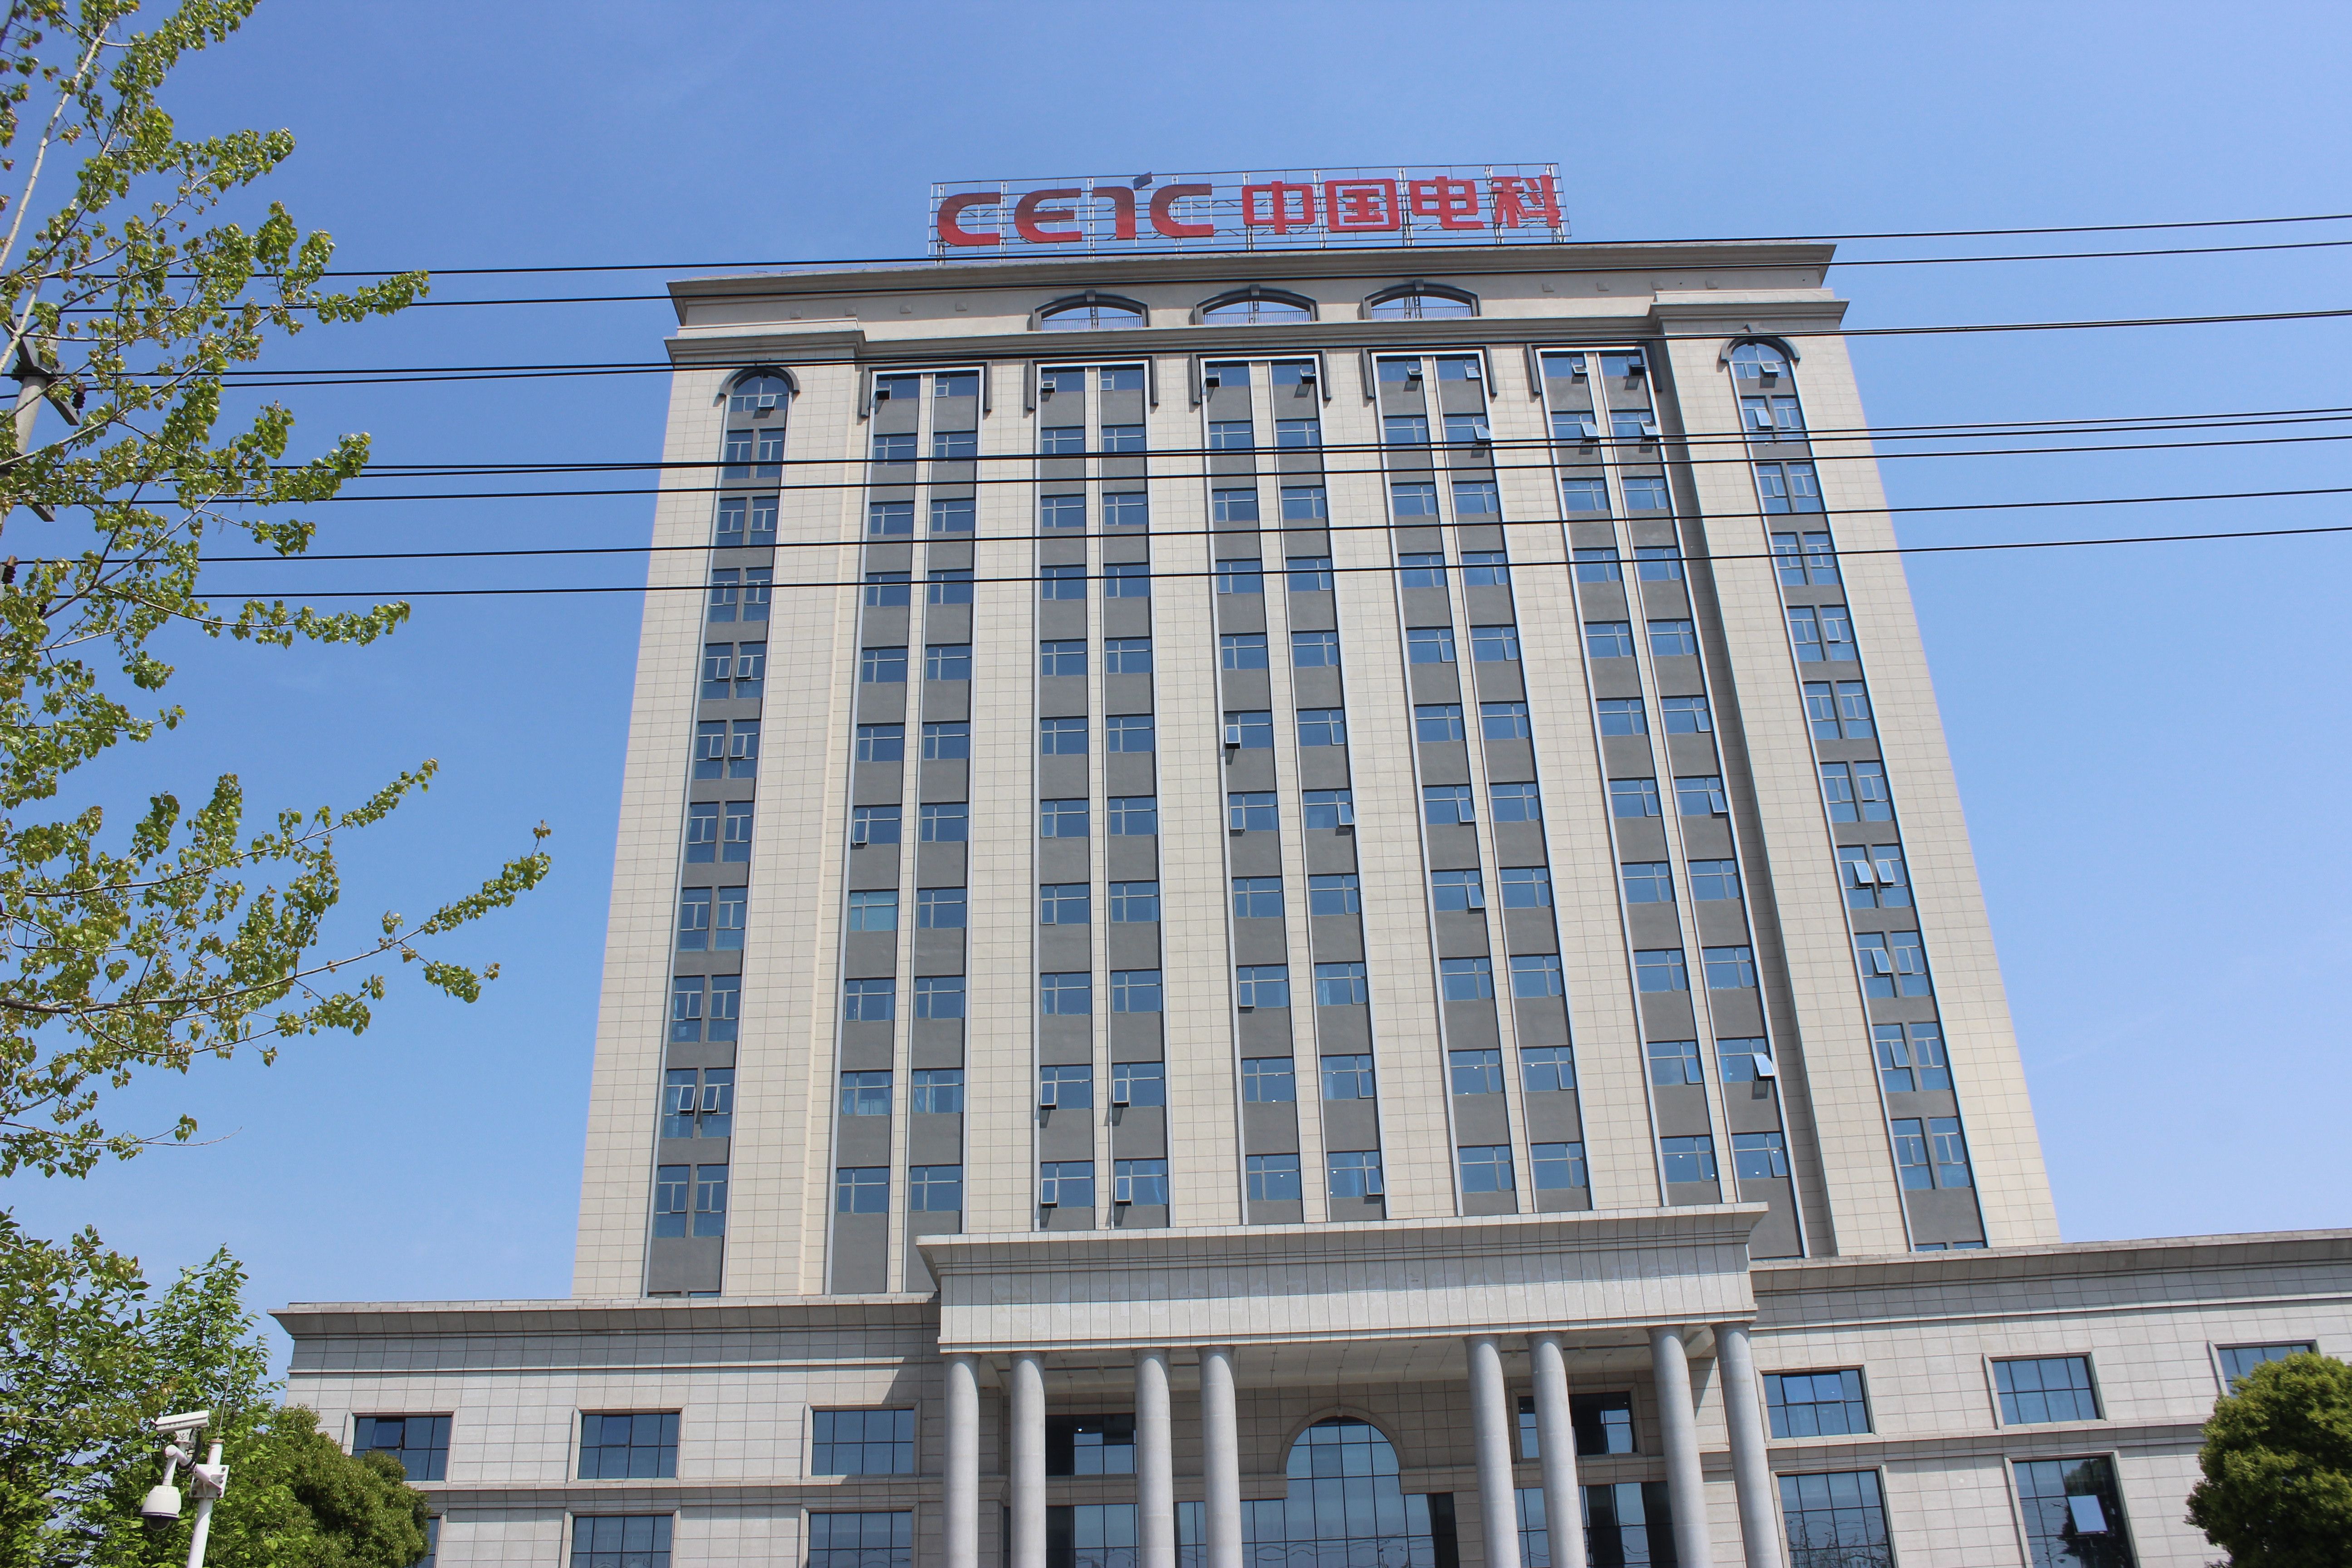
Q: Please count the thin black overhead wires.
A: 9